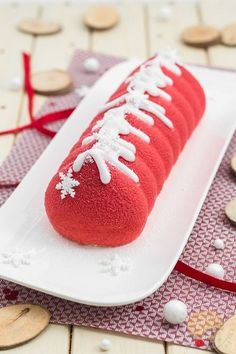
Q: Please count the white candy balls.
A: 7